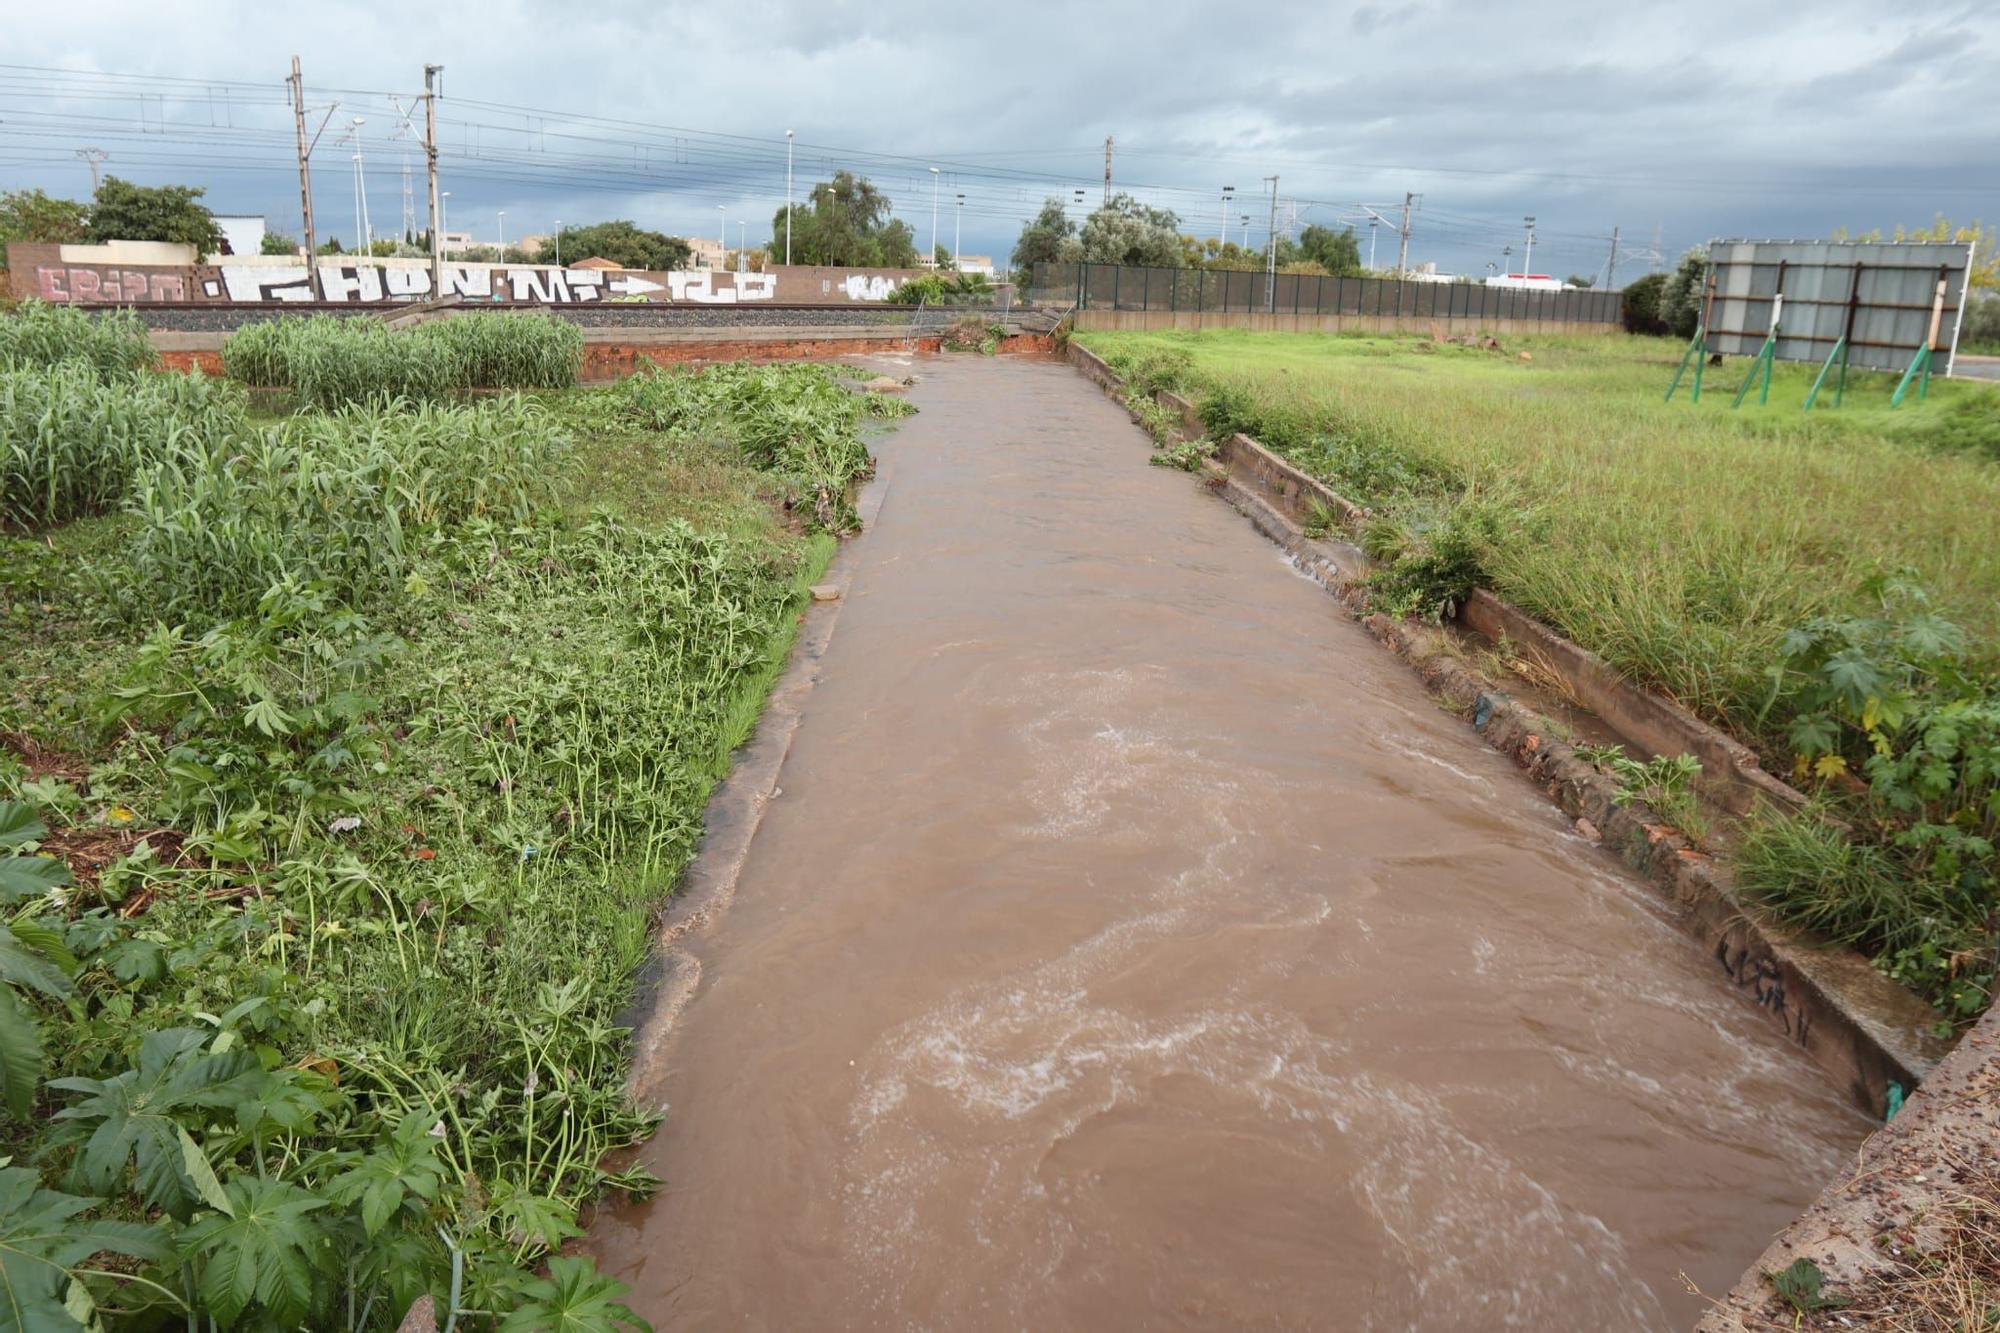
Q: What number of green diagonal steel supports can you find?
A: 4